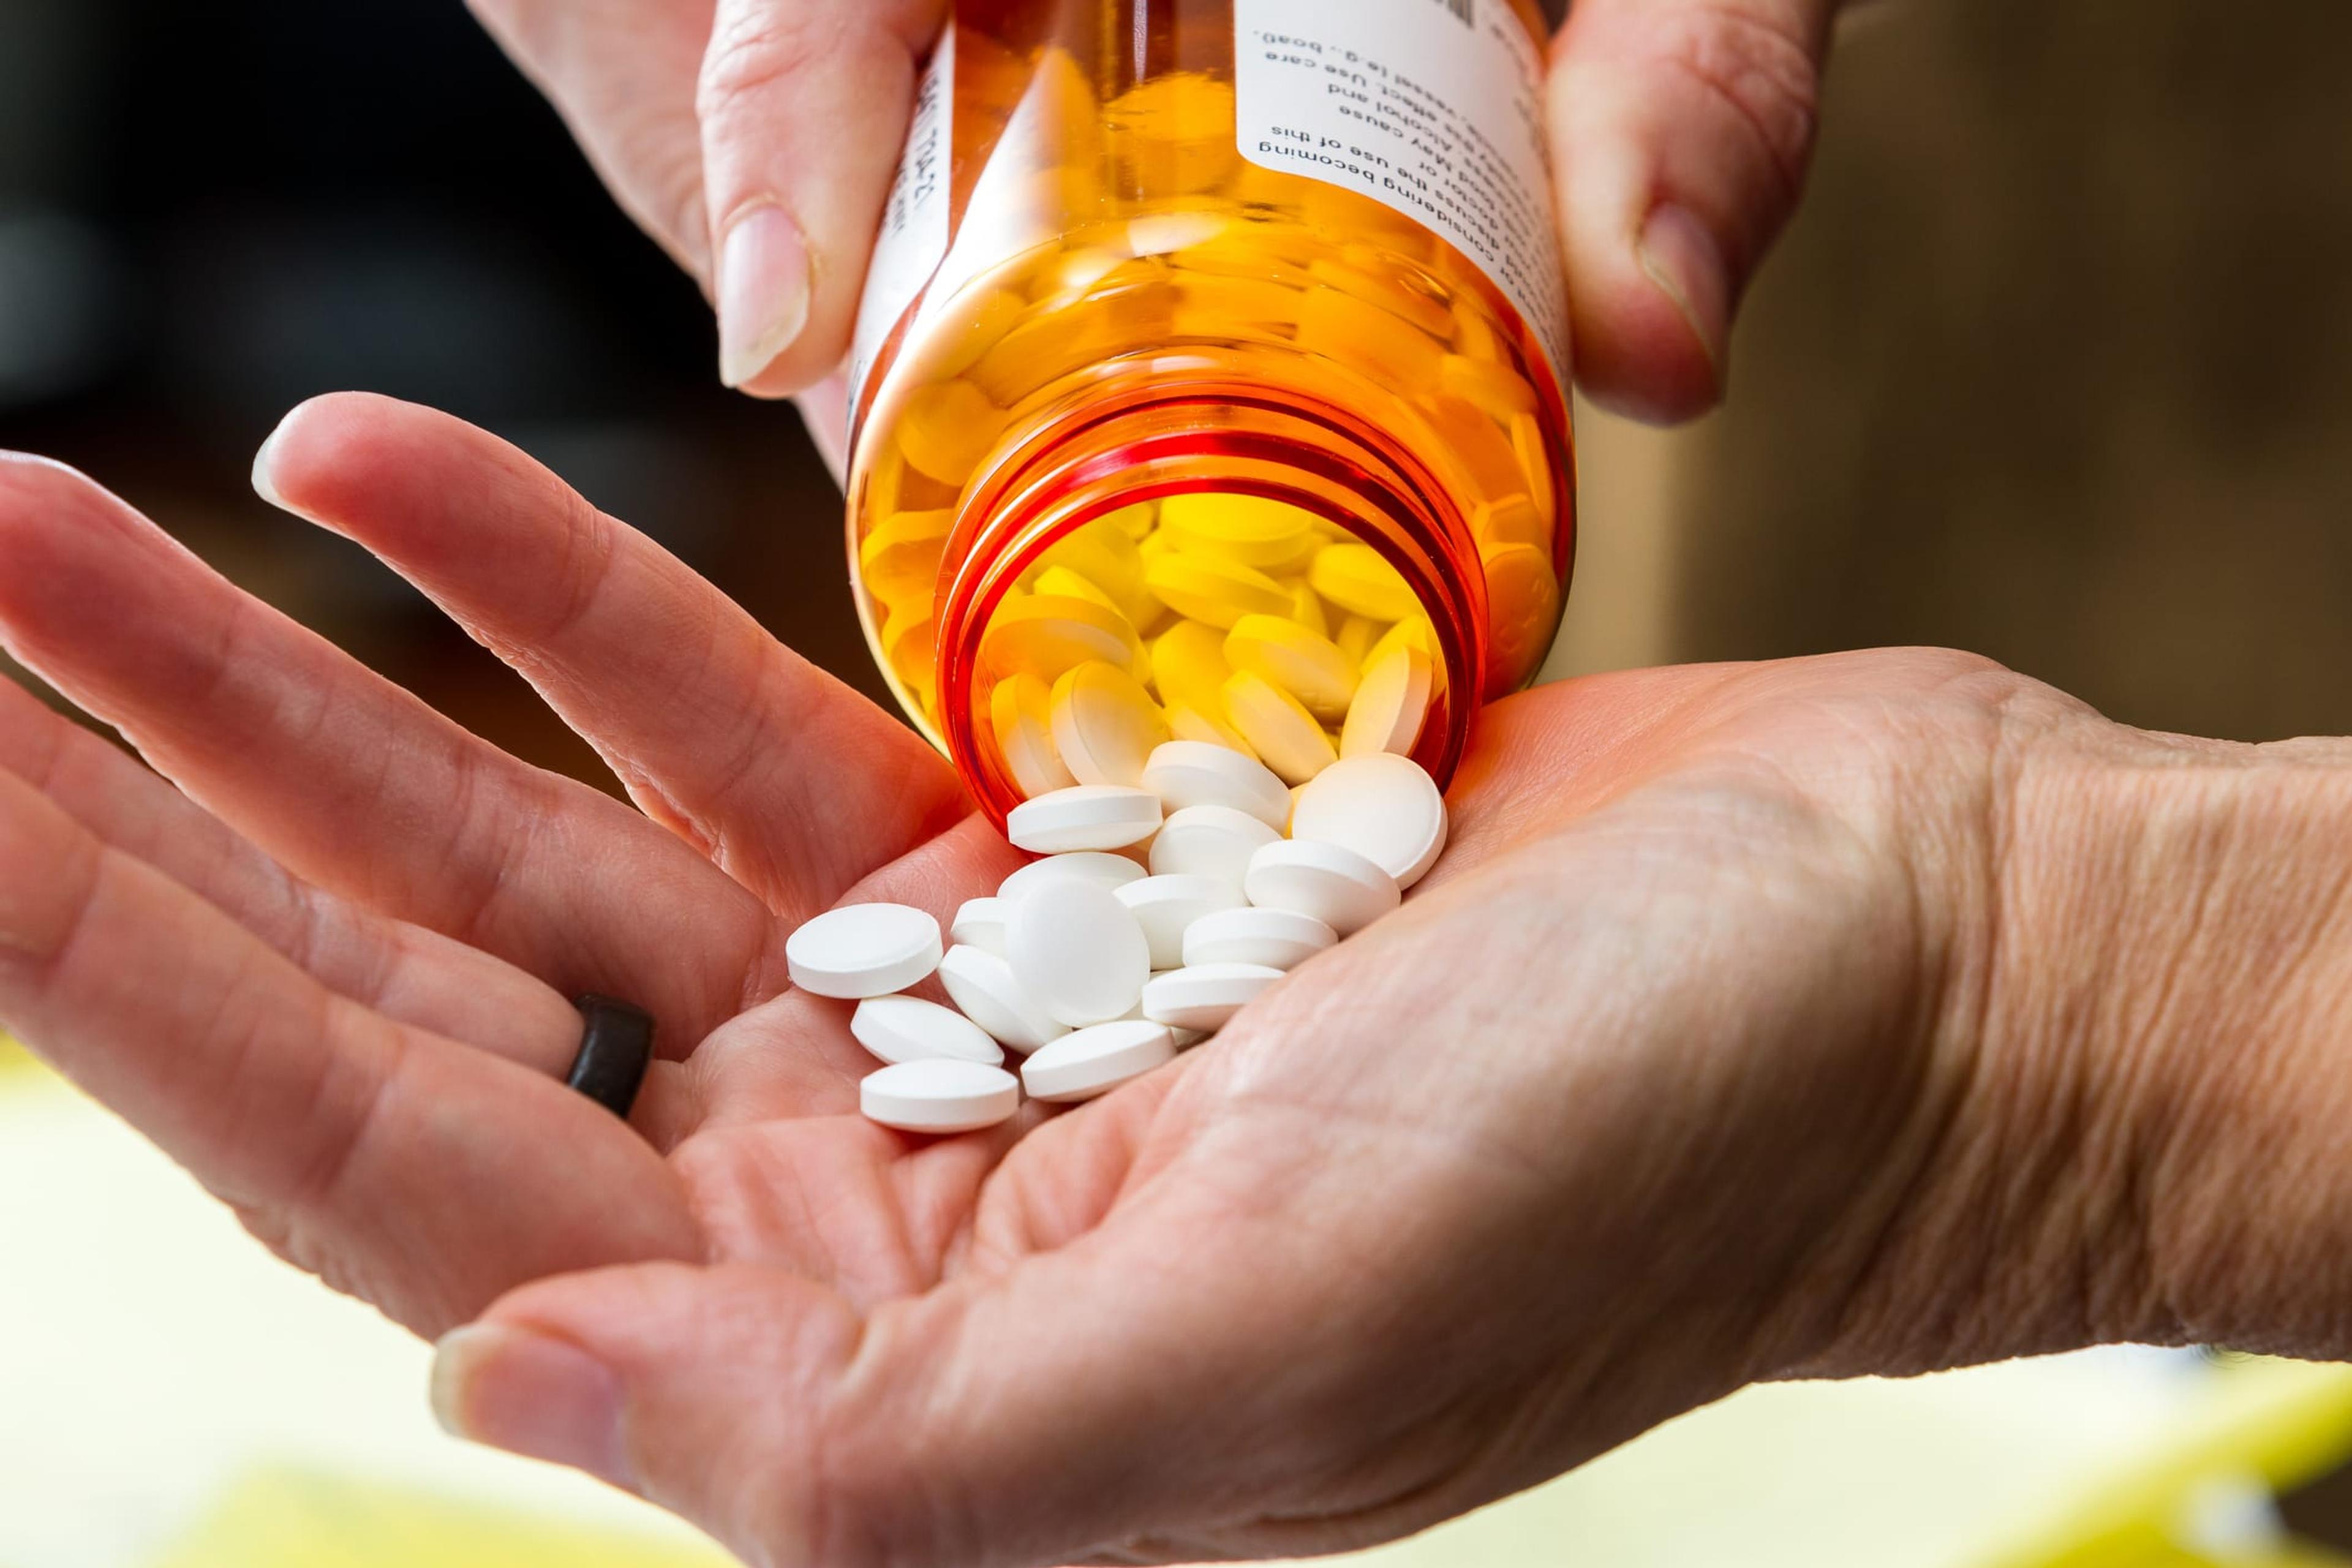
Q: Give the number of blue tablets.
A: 0